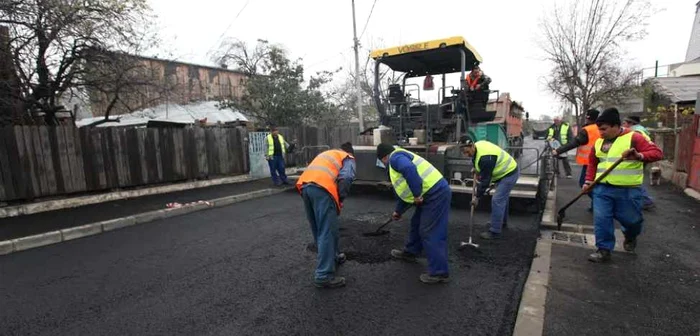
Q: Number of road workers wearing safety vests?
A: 9